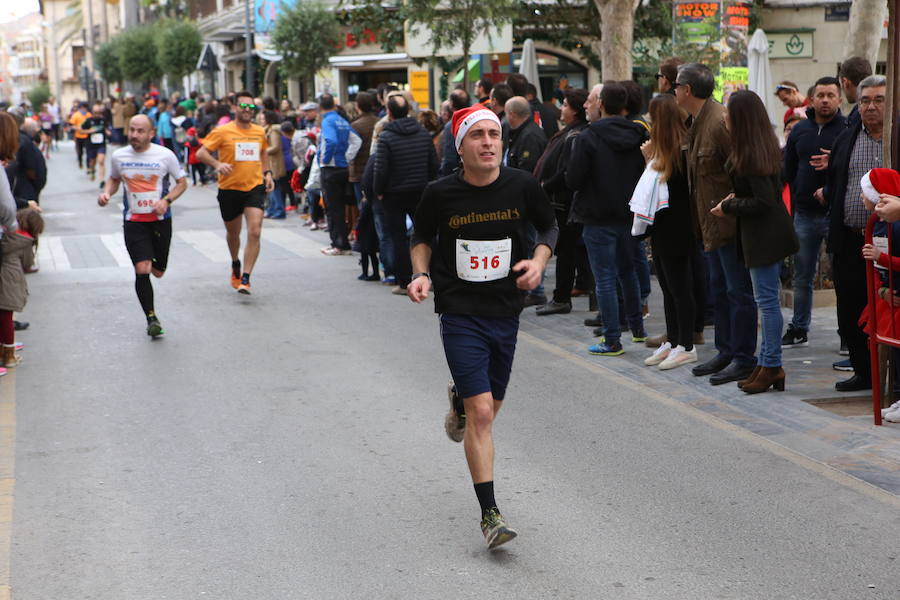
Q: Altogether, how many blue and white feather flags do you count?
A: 0